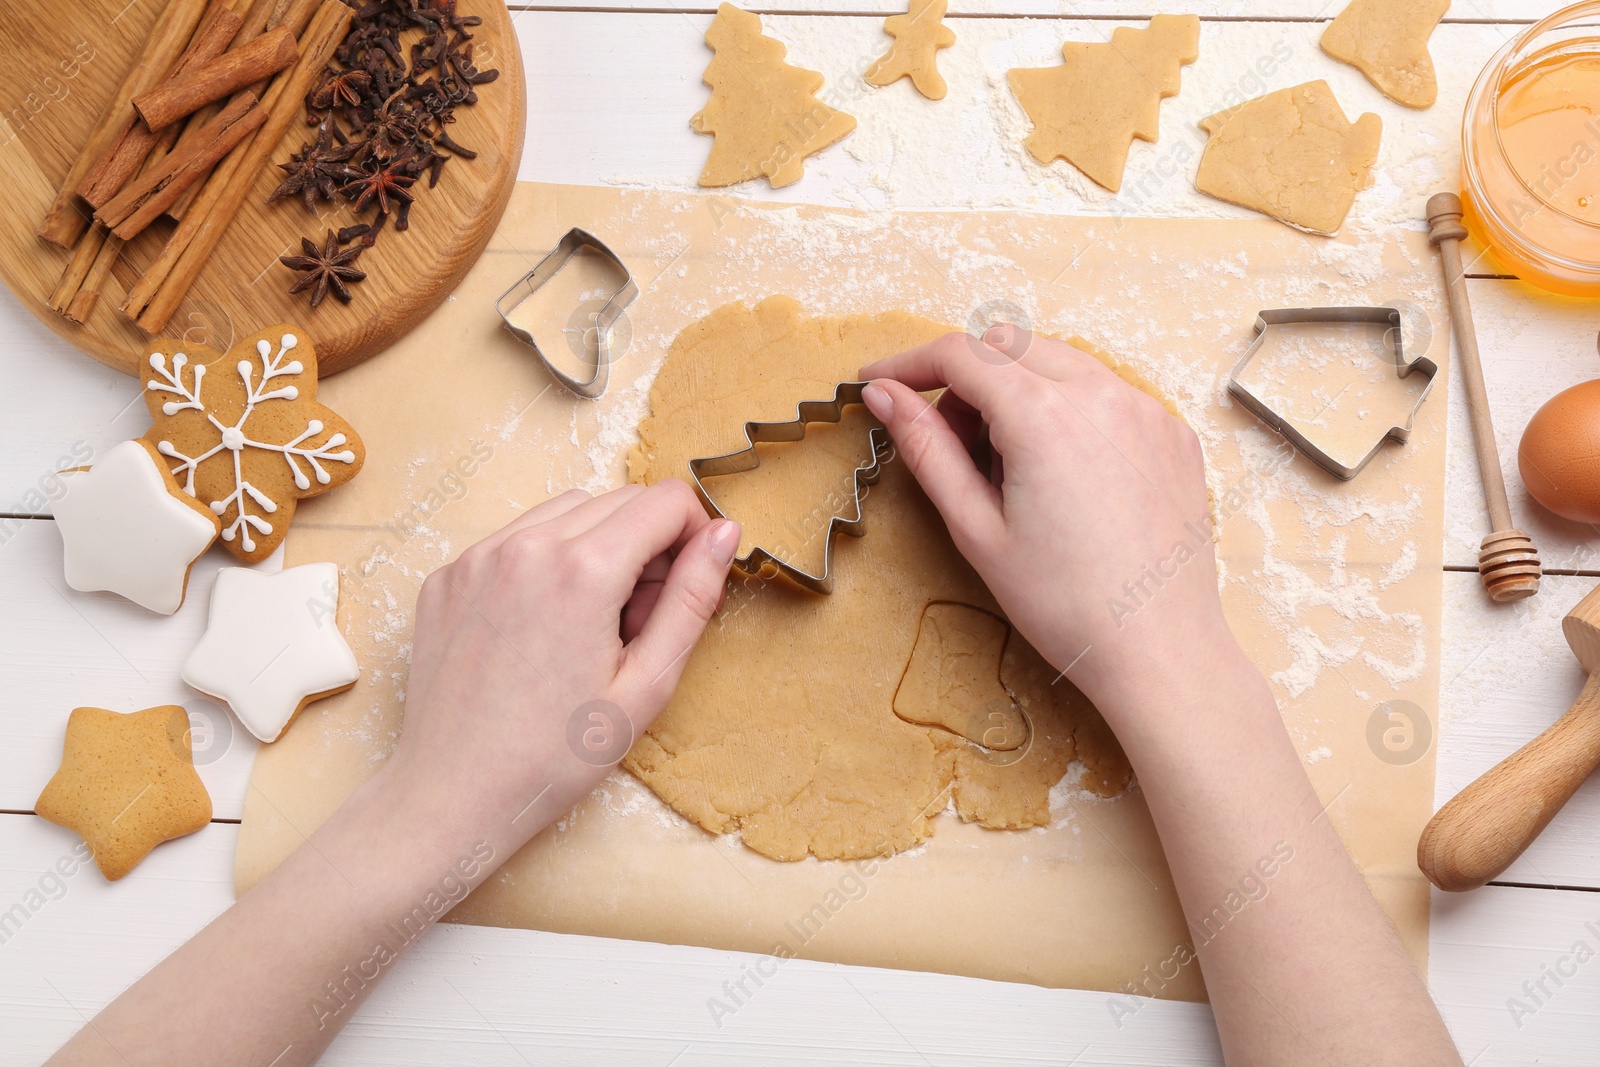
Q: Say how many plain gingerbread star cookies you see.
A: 1